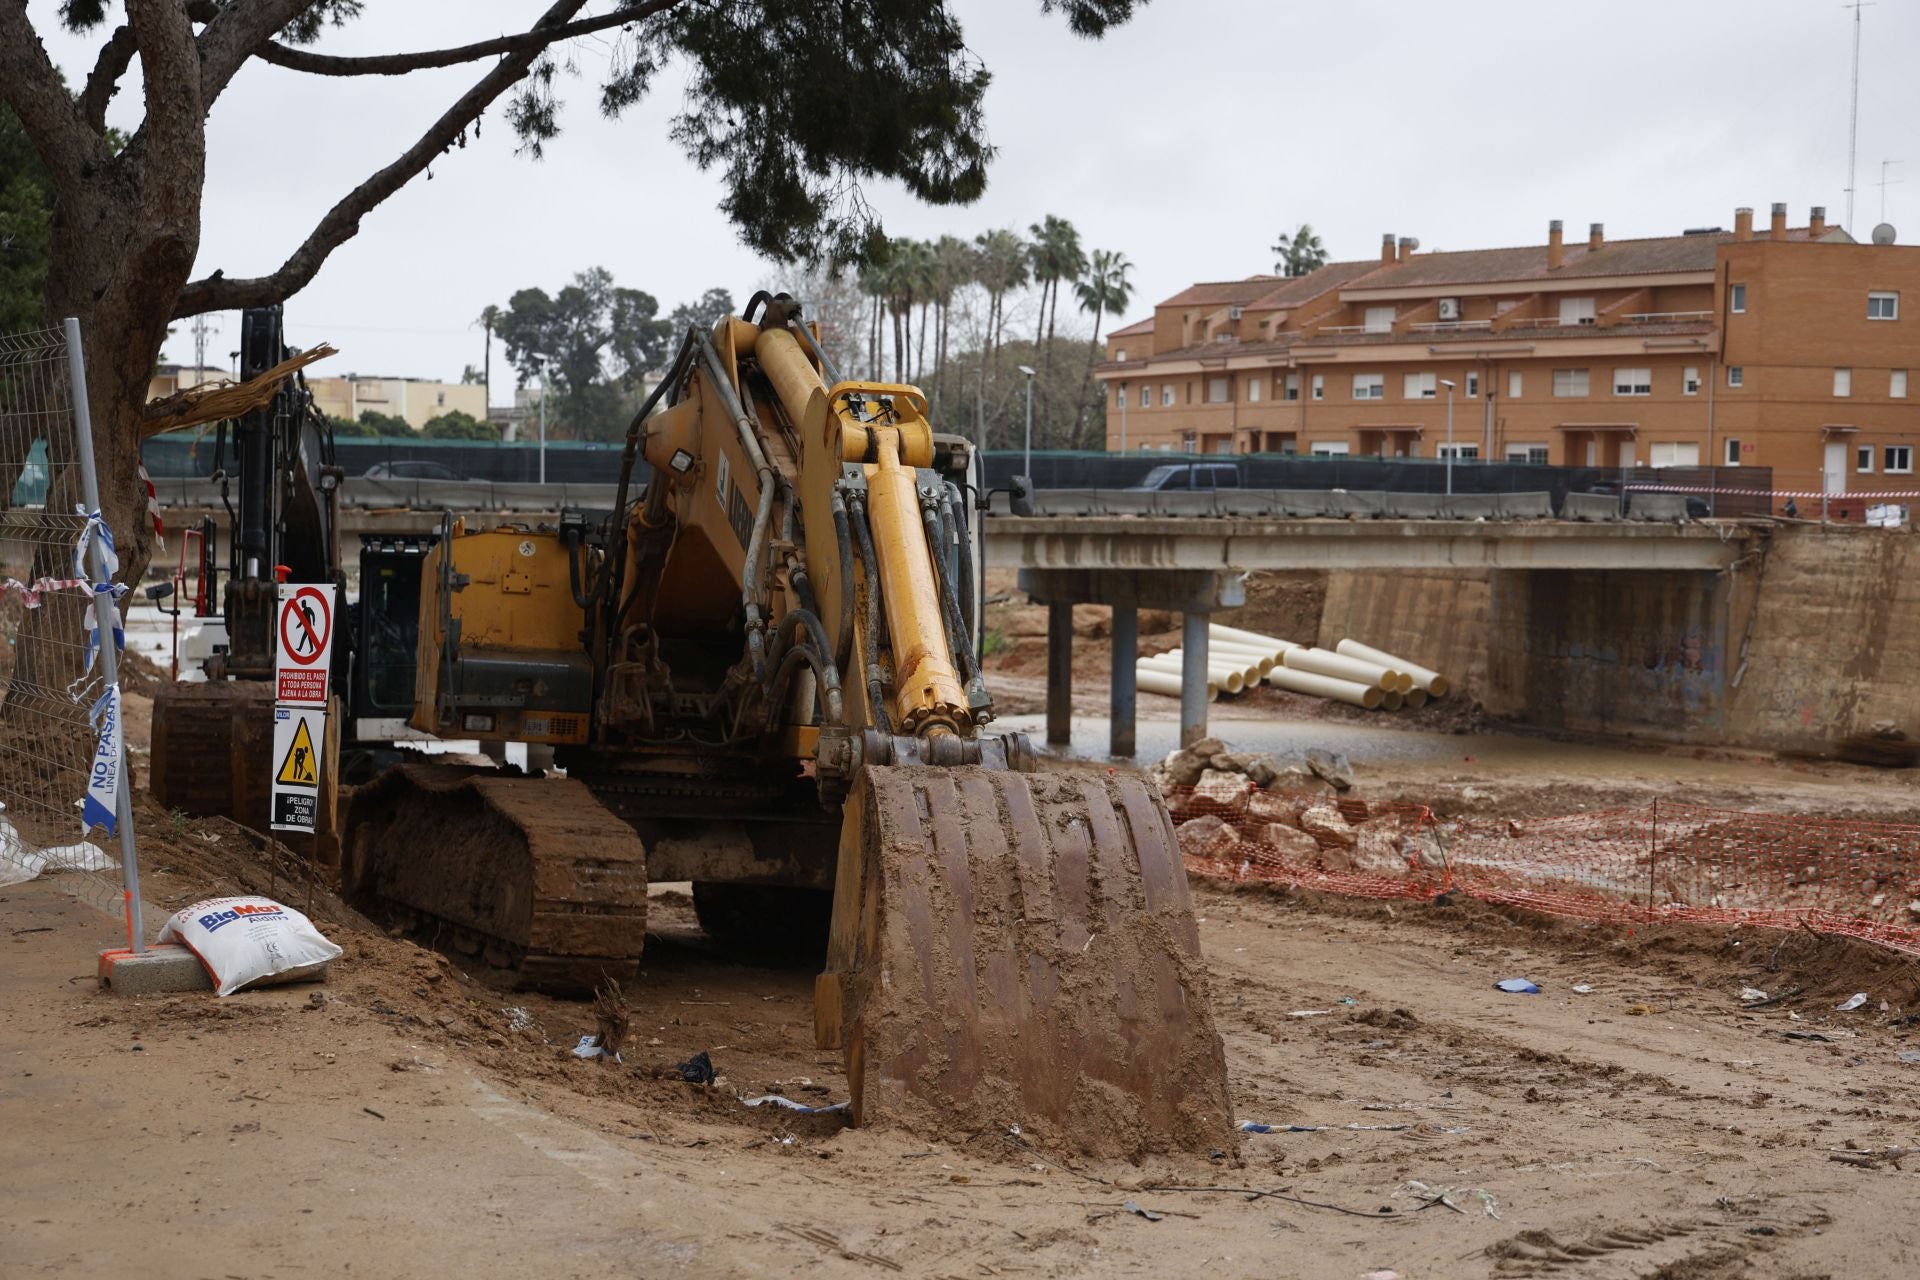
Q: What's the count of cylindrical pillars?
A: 3